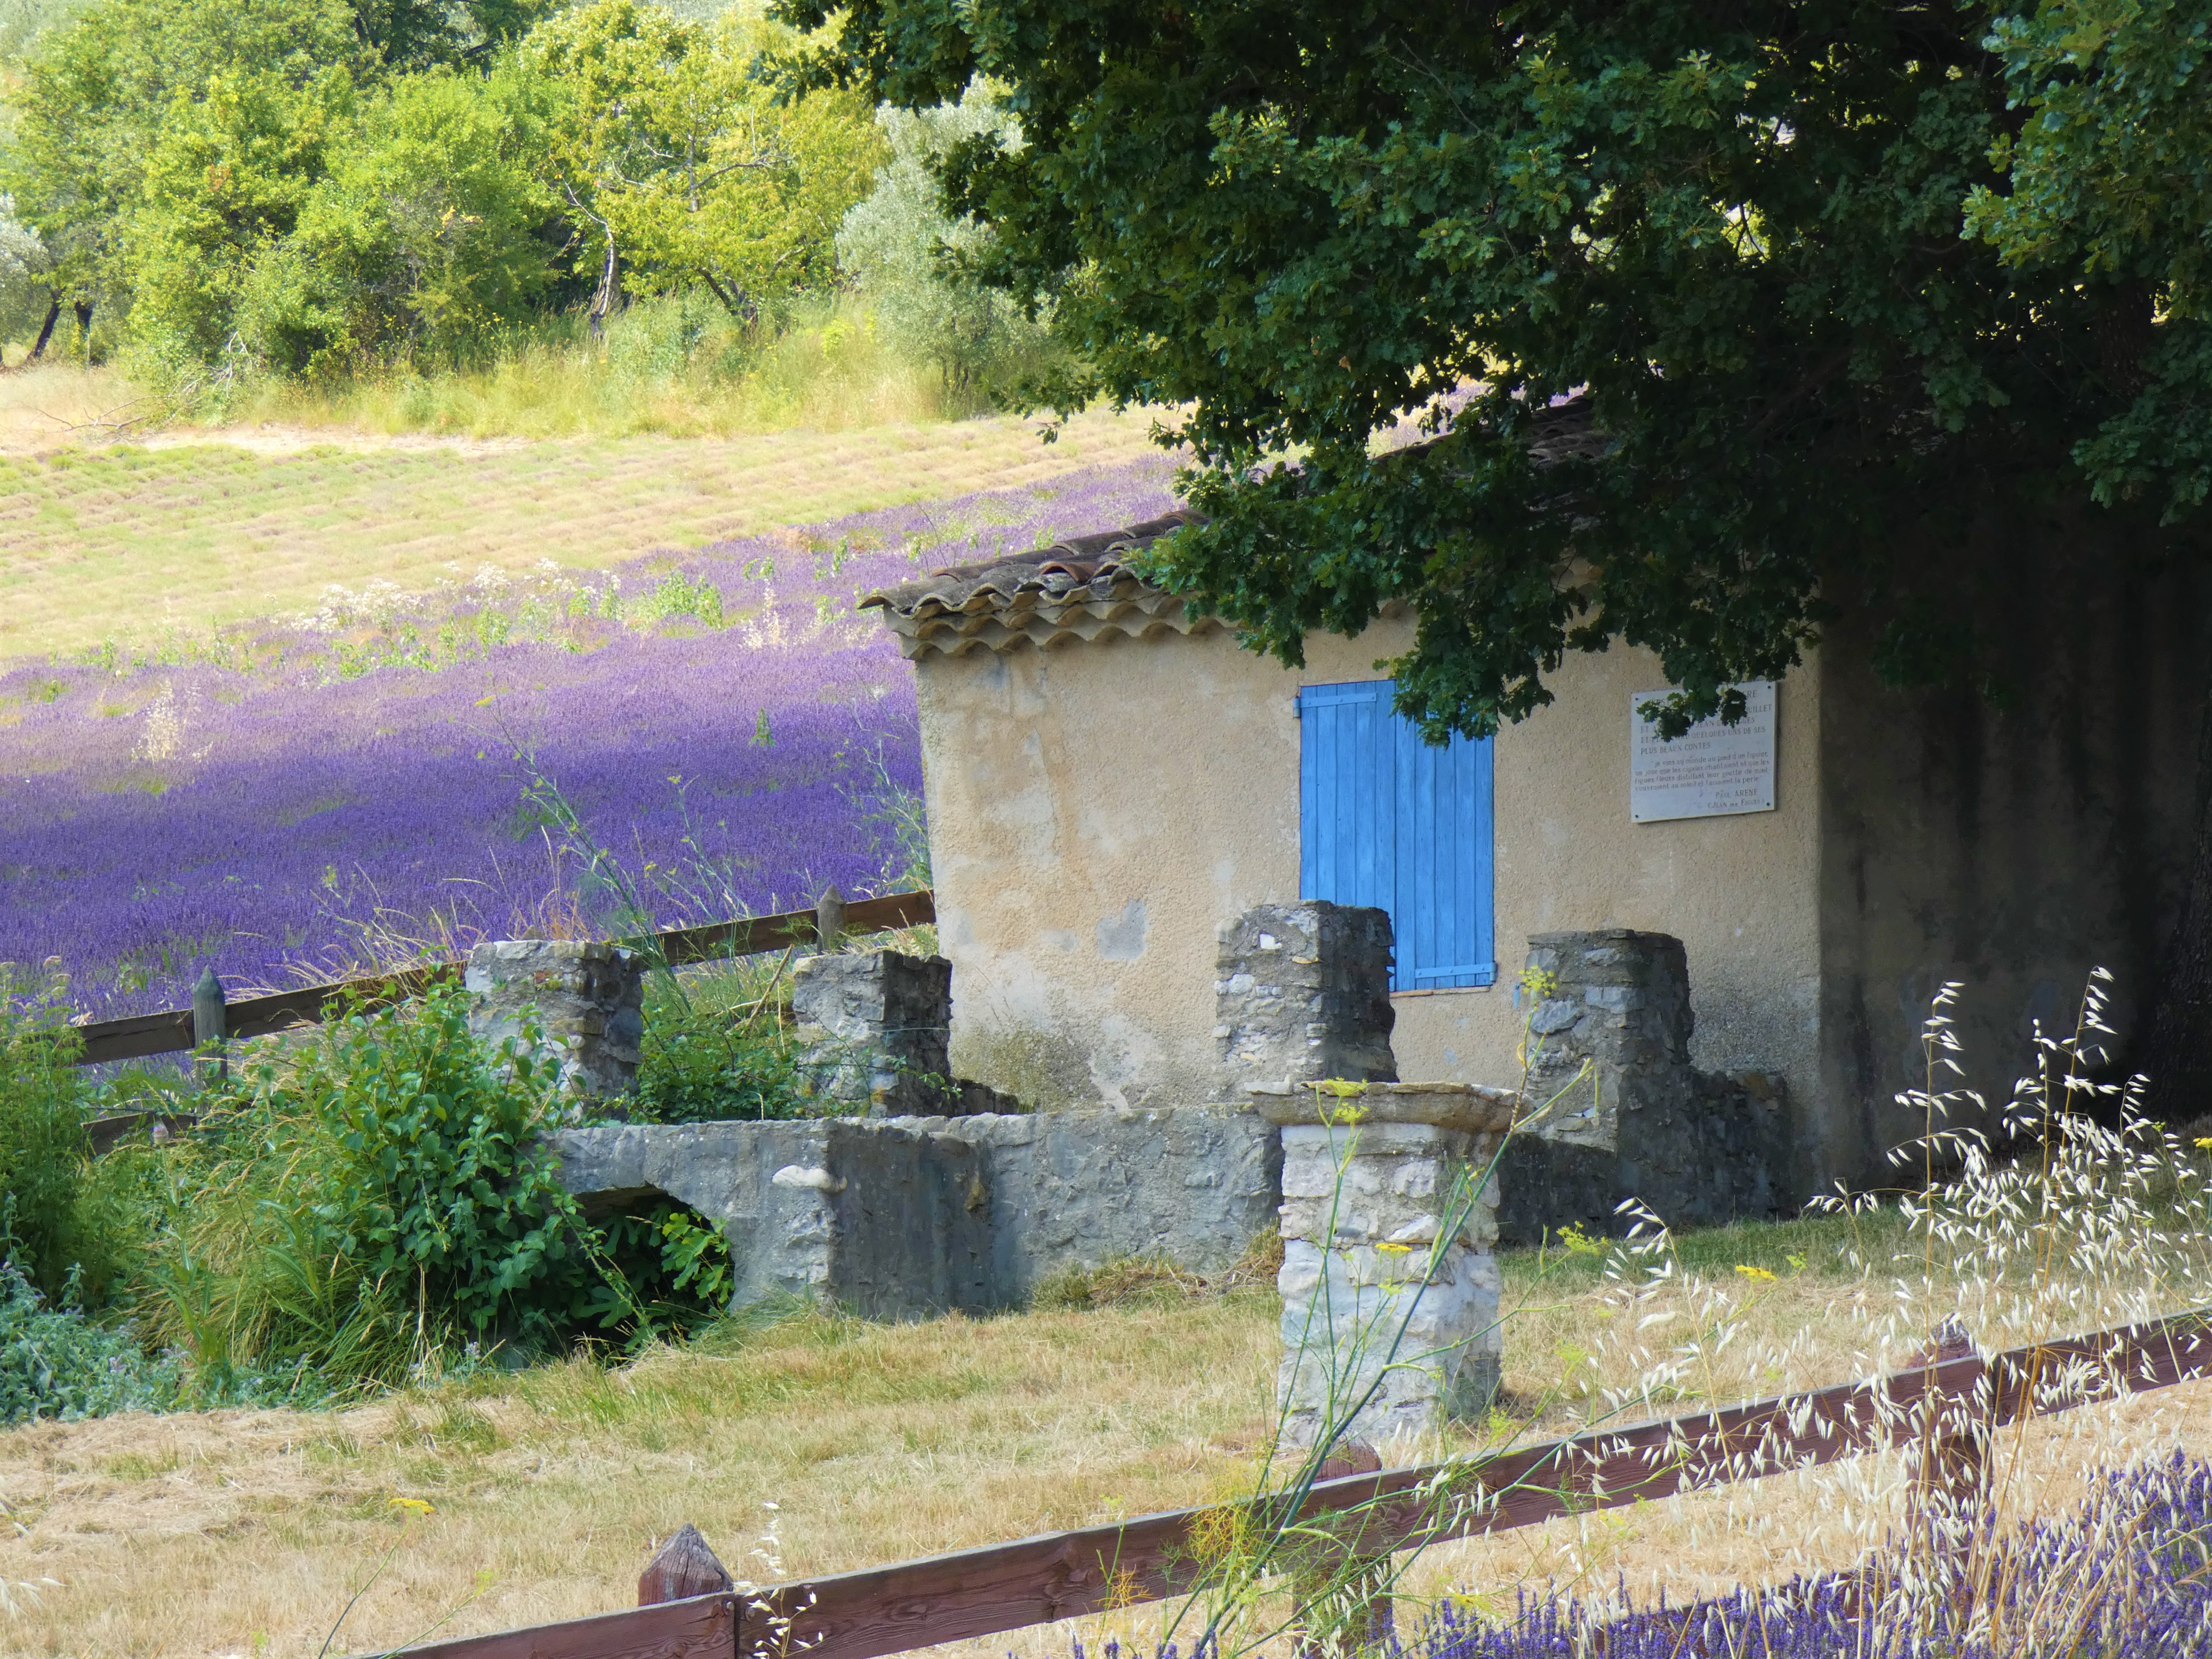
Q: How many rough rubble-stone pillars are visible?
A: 5